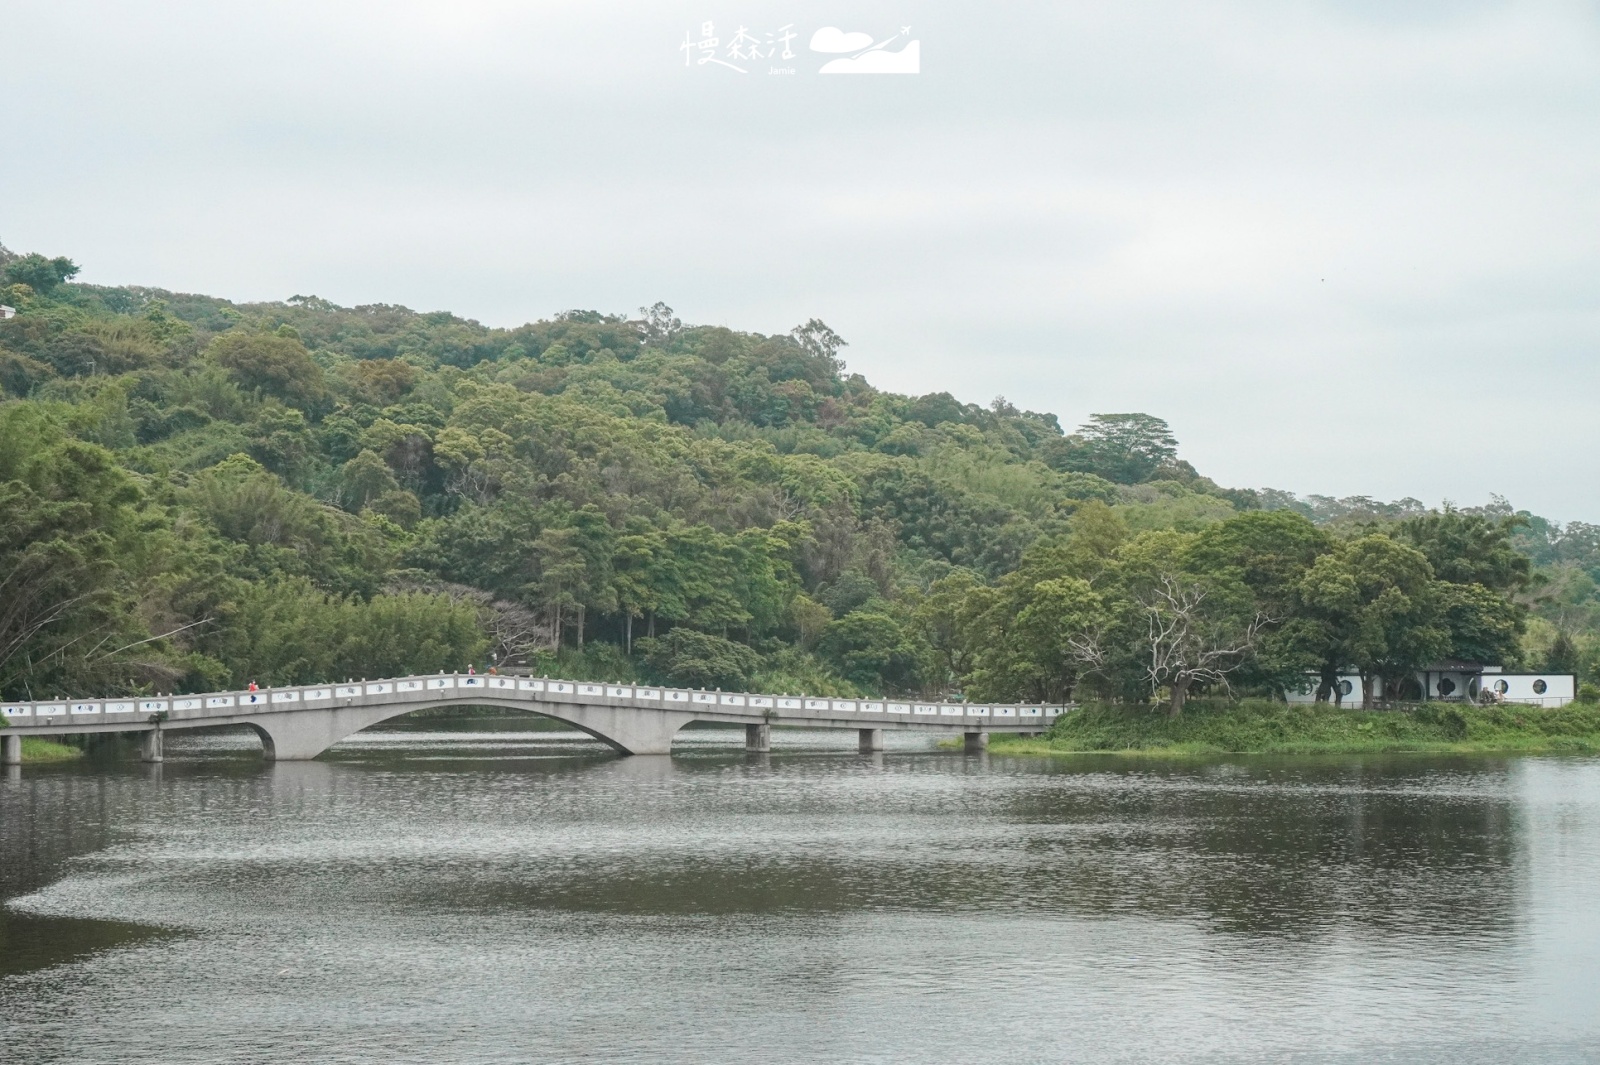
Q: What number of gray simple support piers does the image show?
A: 5